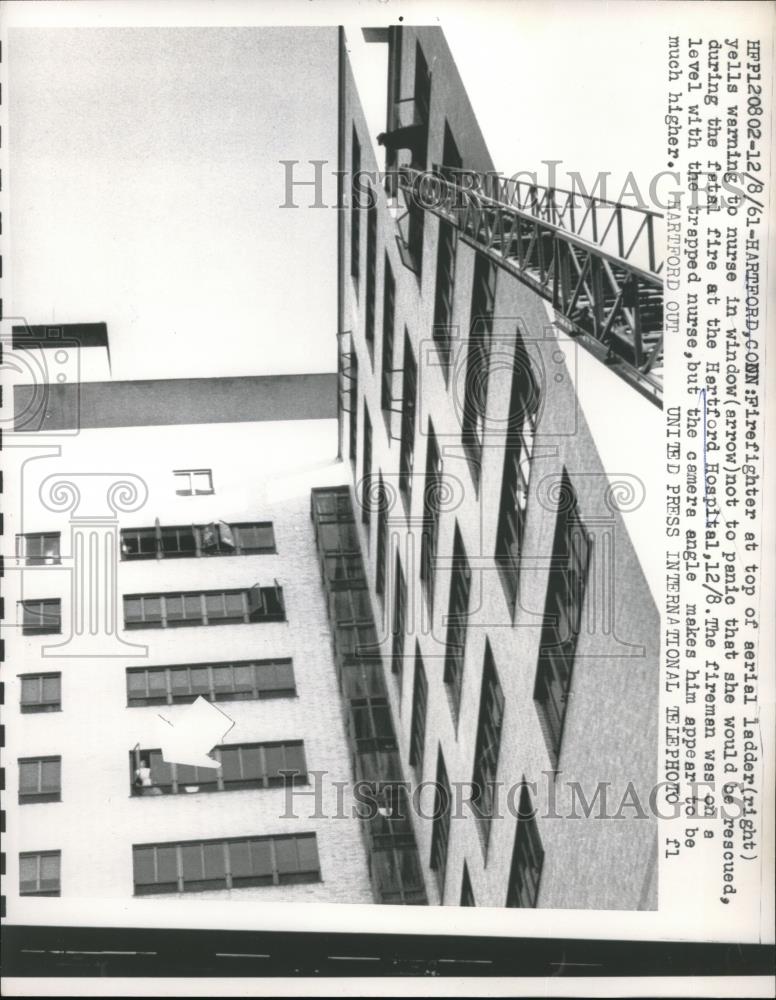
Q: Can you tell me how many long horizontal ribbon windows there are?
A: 5